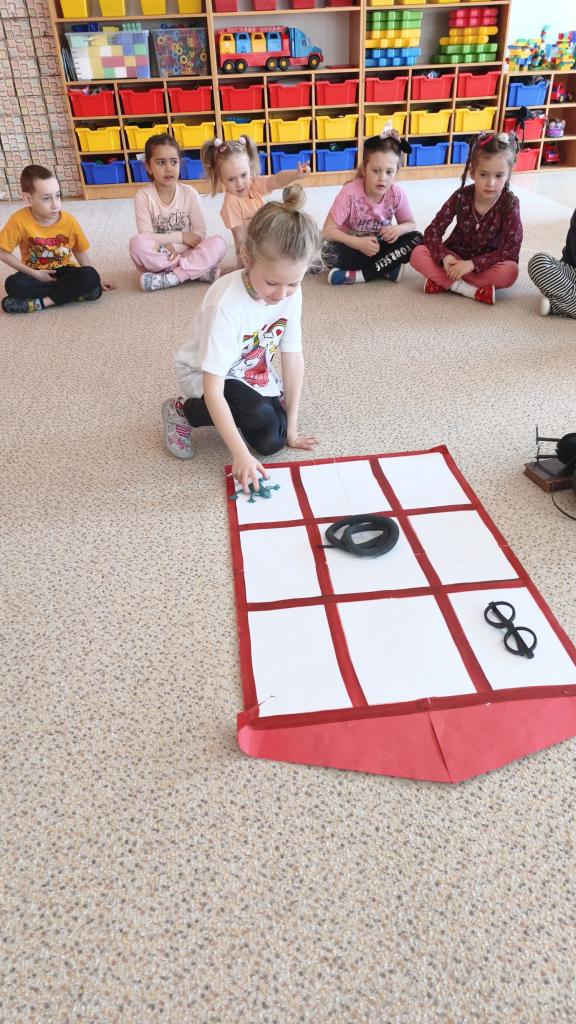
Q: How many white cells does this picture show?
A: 9